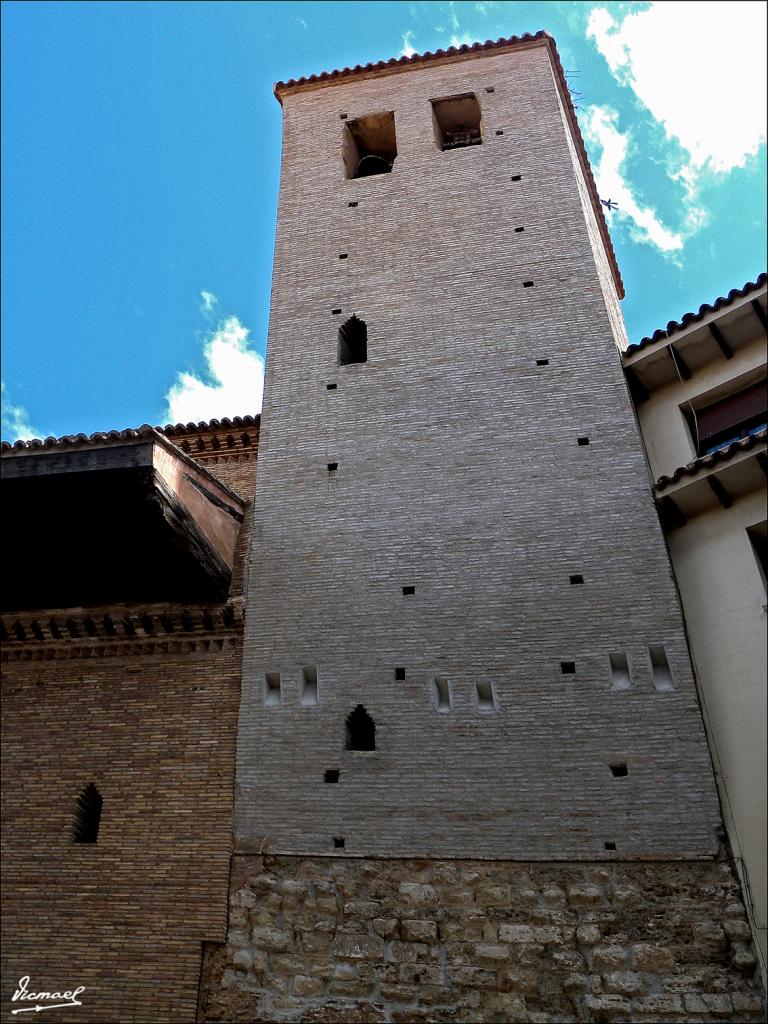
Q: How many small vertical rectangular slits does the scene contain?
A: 6